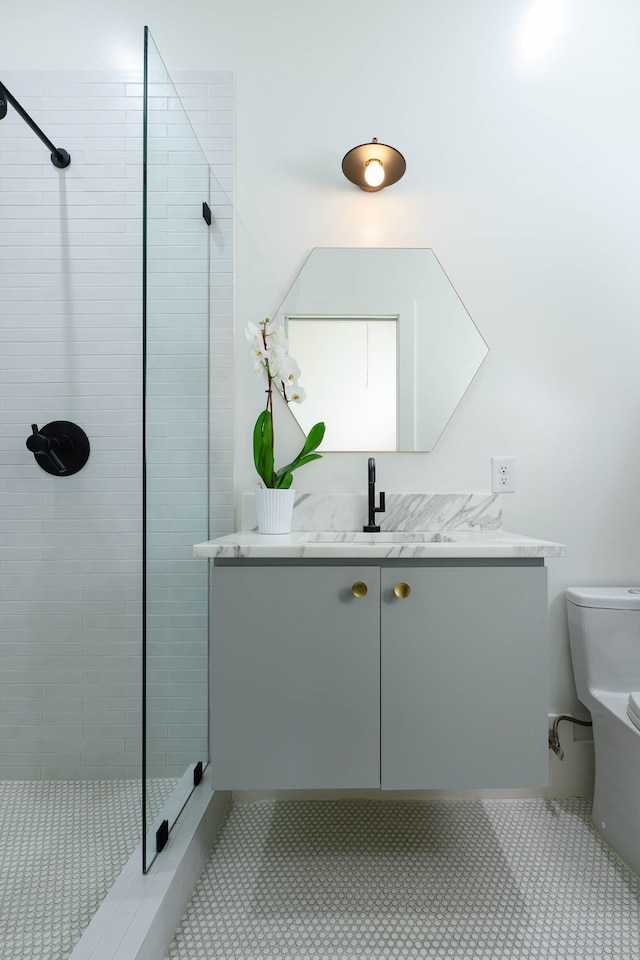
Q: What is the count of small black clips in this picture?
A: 3